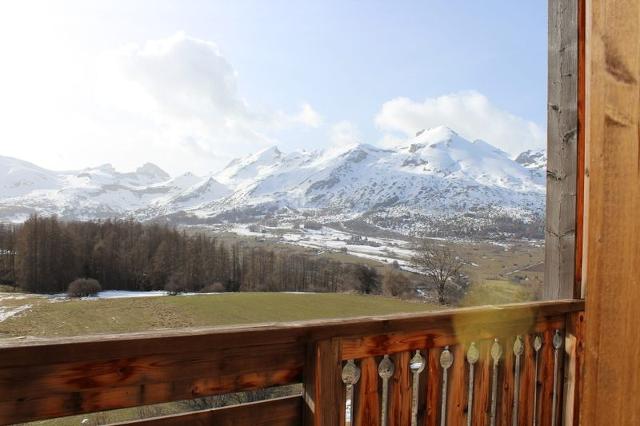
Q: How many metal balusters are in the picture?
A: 9